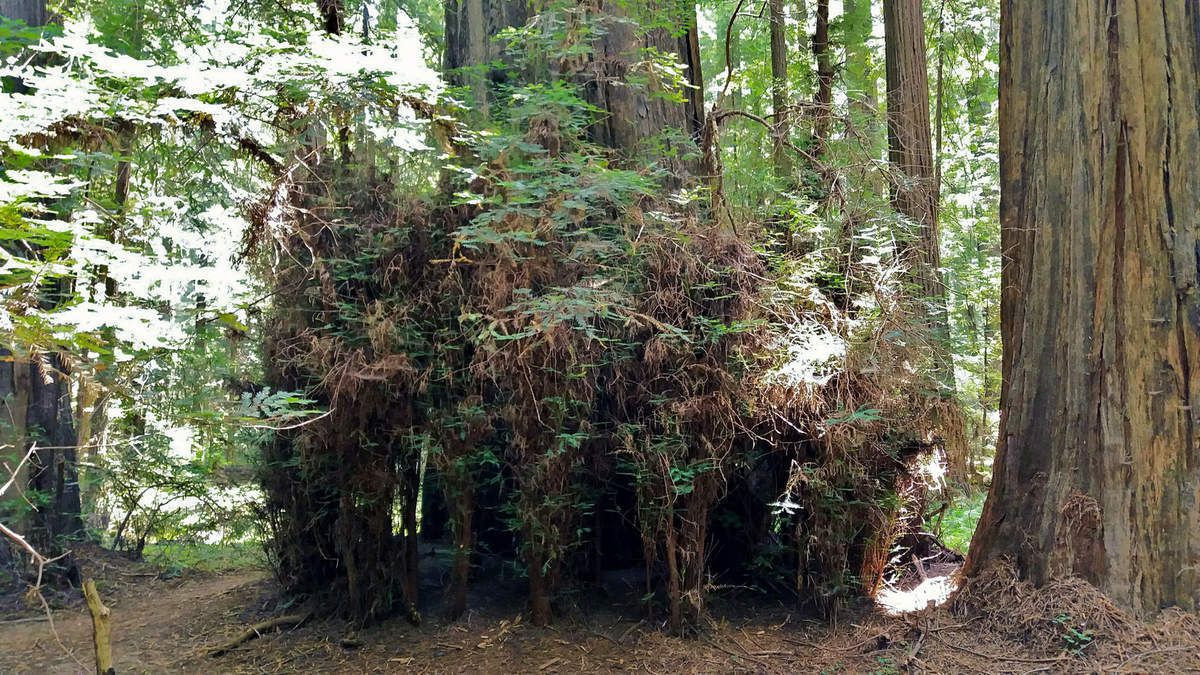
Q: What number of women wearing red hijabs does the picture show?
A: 0